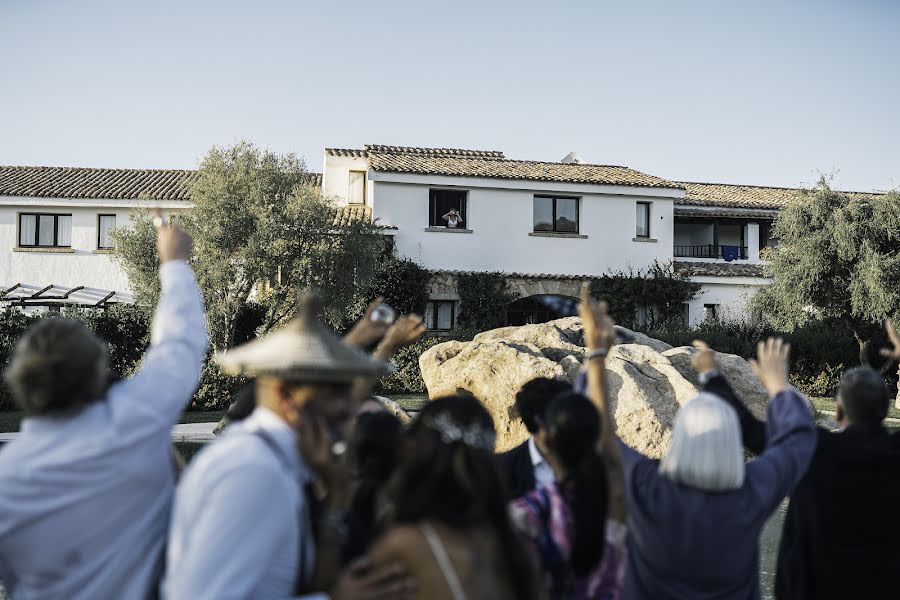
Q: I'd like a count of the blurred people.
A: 8